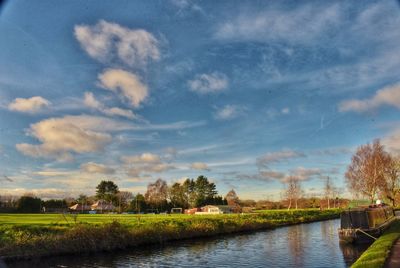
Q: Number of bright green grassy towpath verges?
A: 1